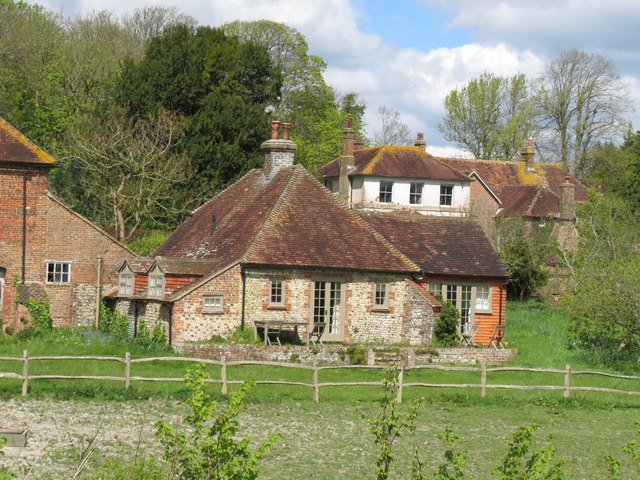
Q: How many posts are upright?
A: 7